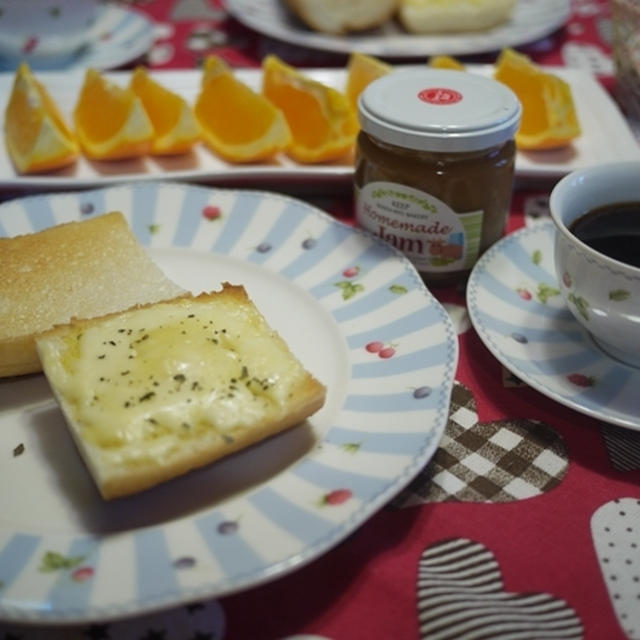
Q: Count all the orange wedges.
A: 8